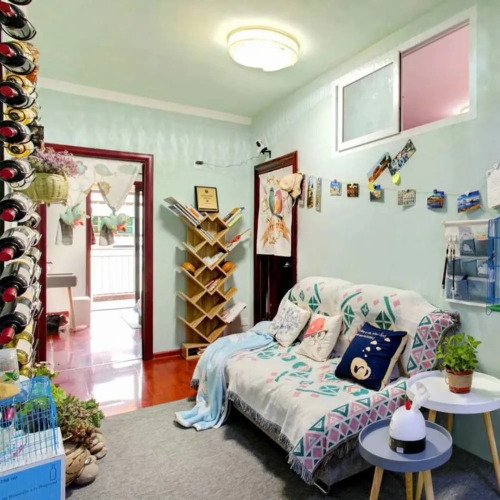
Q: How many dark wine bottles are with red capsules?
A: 9